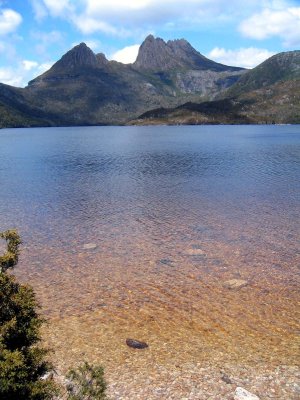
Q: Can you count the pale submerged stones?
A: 3